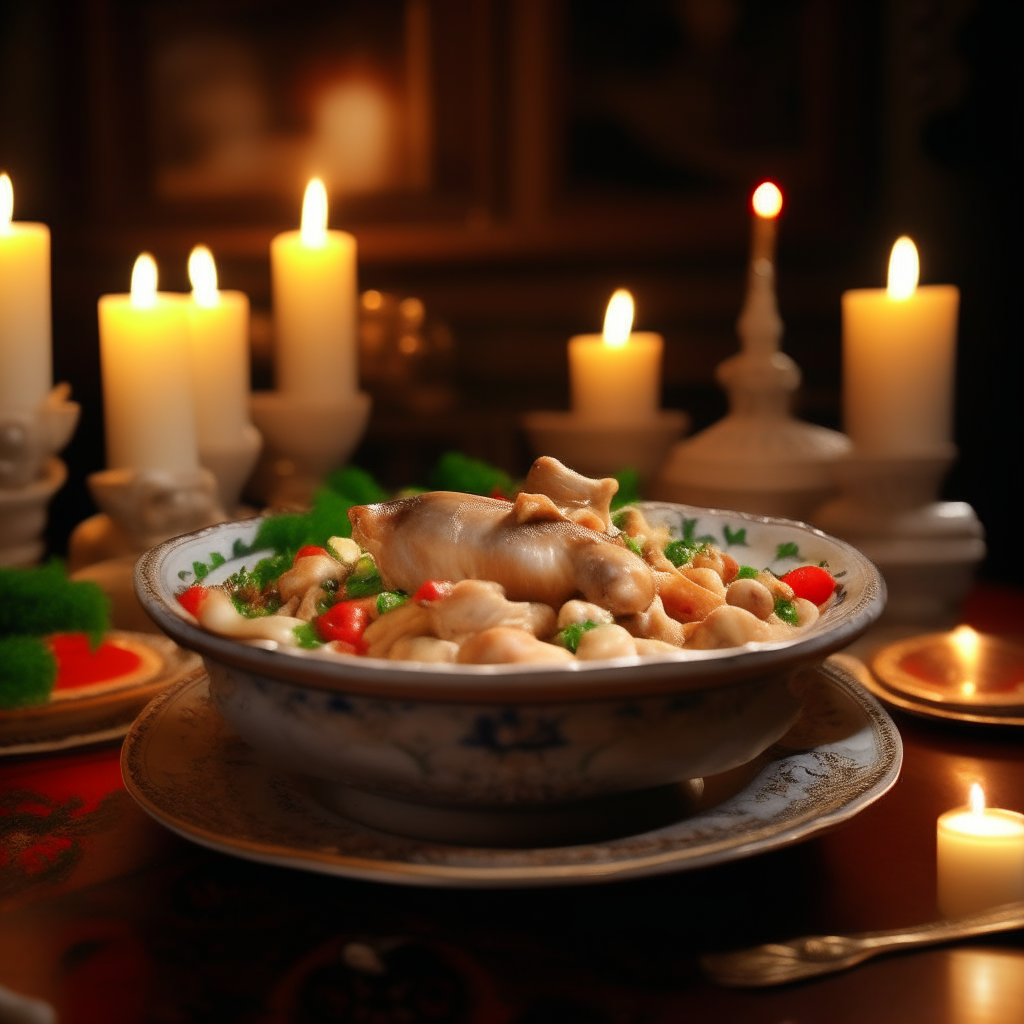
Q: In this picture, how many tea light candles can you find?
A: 1